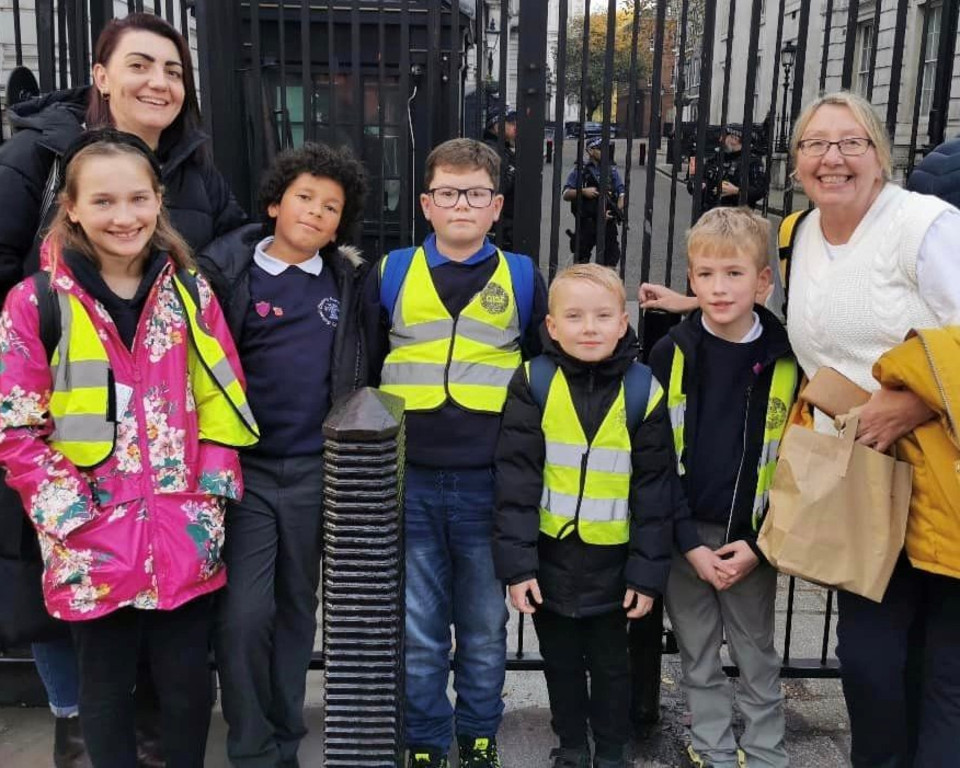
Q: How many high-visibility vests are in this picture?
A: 4